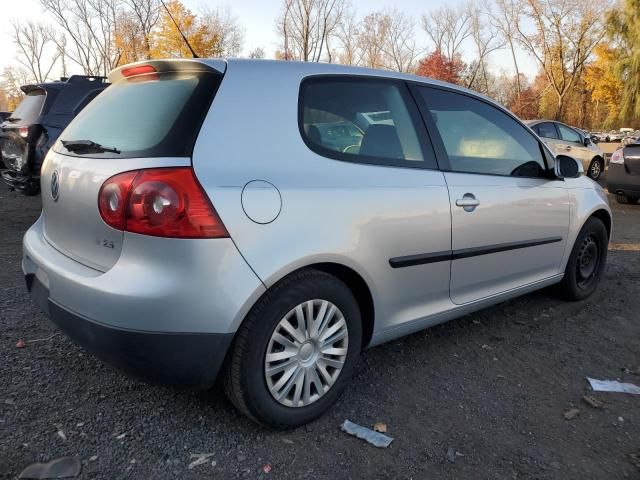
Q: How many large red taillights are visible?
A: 1